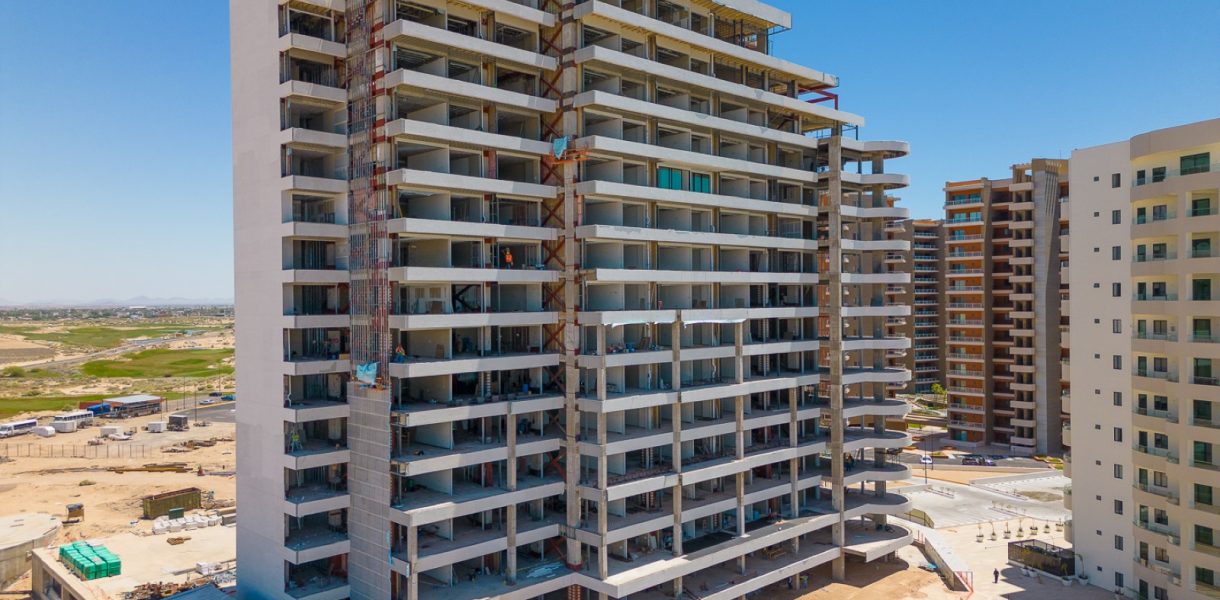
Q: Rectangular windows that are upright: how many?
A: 12